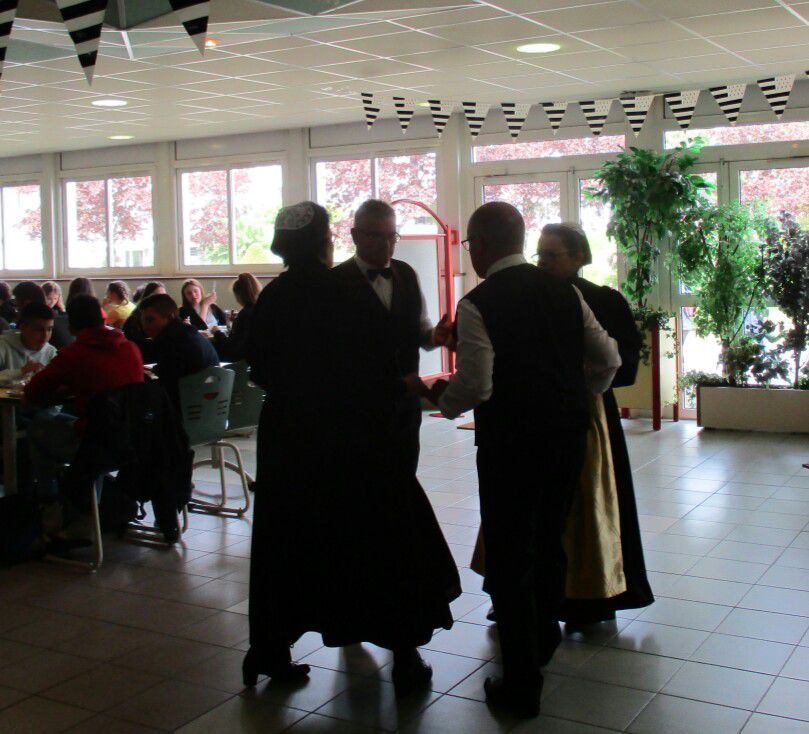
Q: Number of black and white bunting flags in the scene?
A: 14